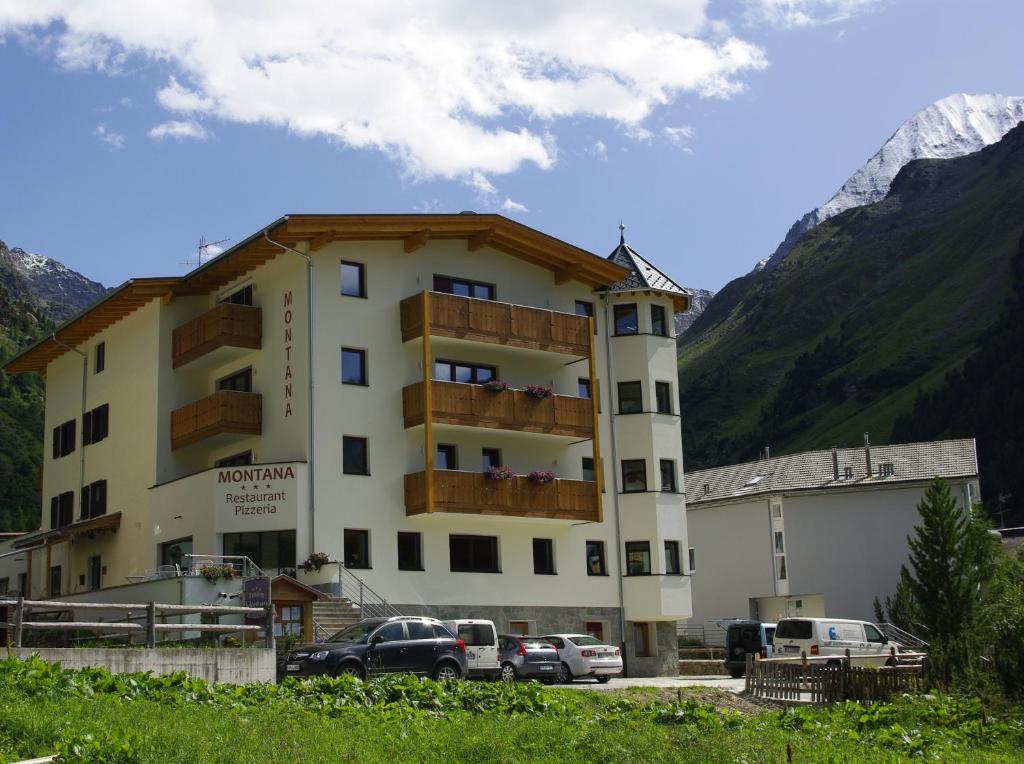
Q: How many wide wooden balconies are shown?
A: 3